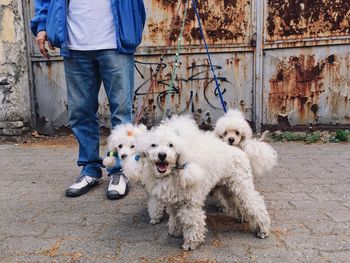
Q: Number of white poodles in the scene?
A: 3